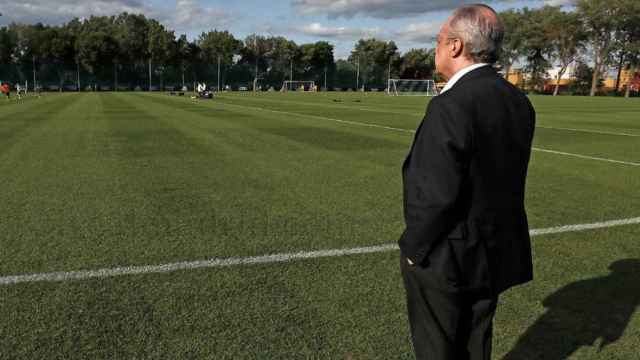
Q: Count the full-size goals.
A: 2